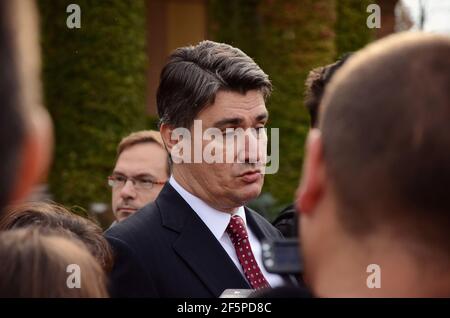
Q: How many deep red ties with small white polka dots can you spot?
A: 1